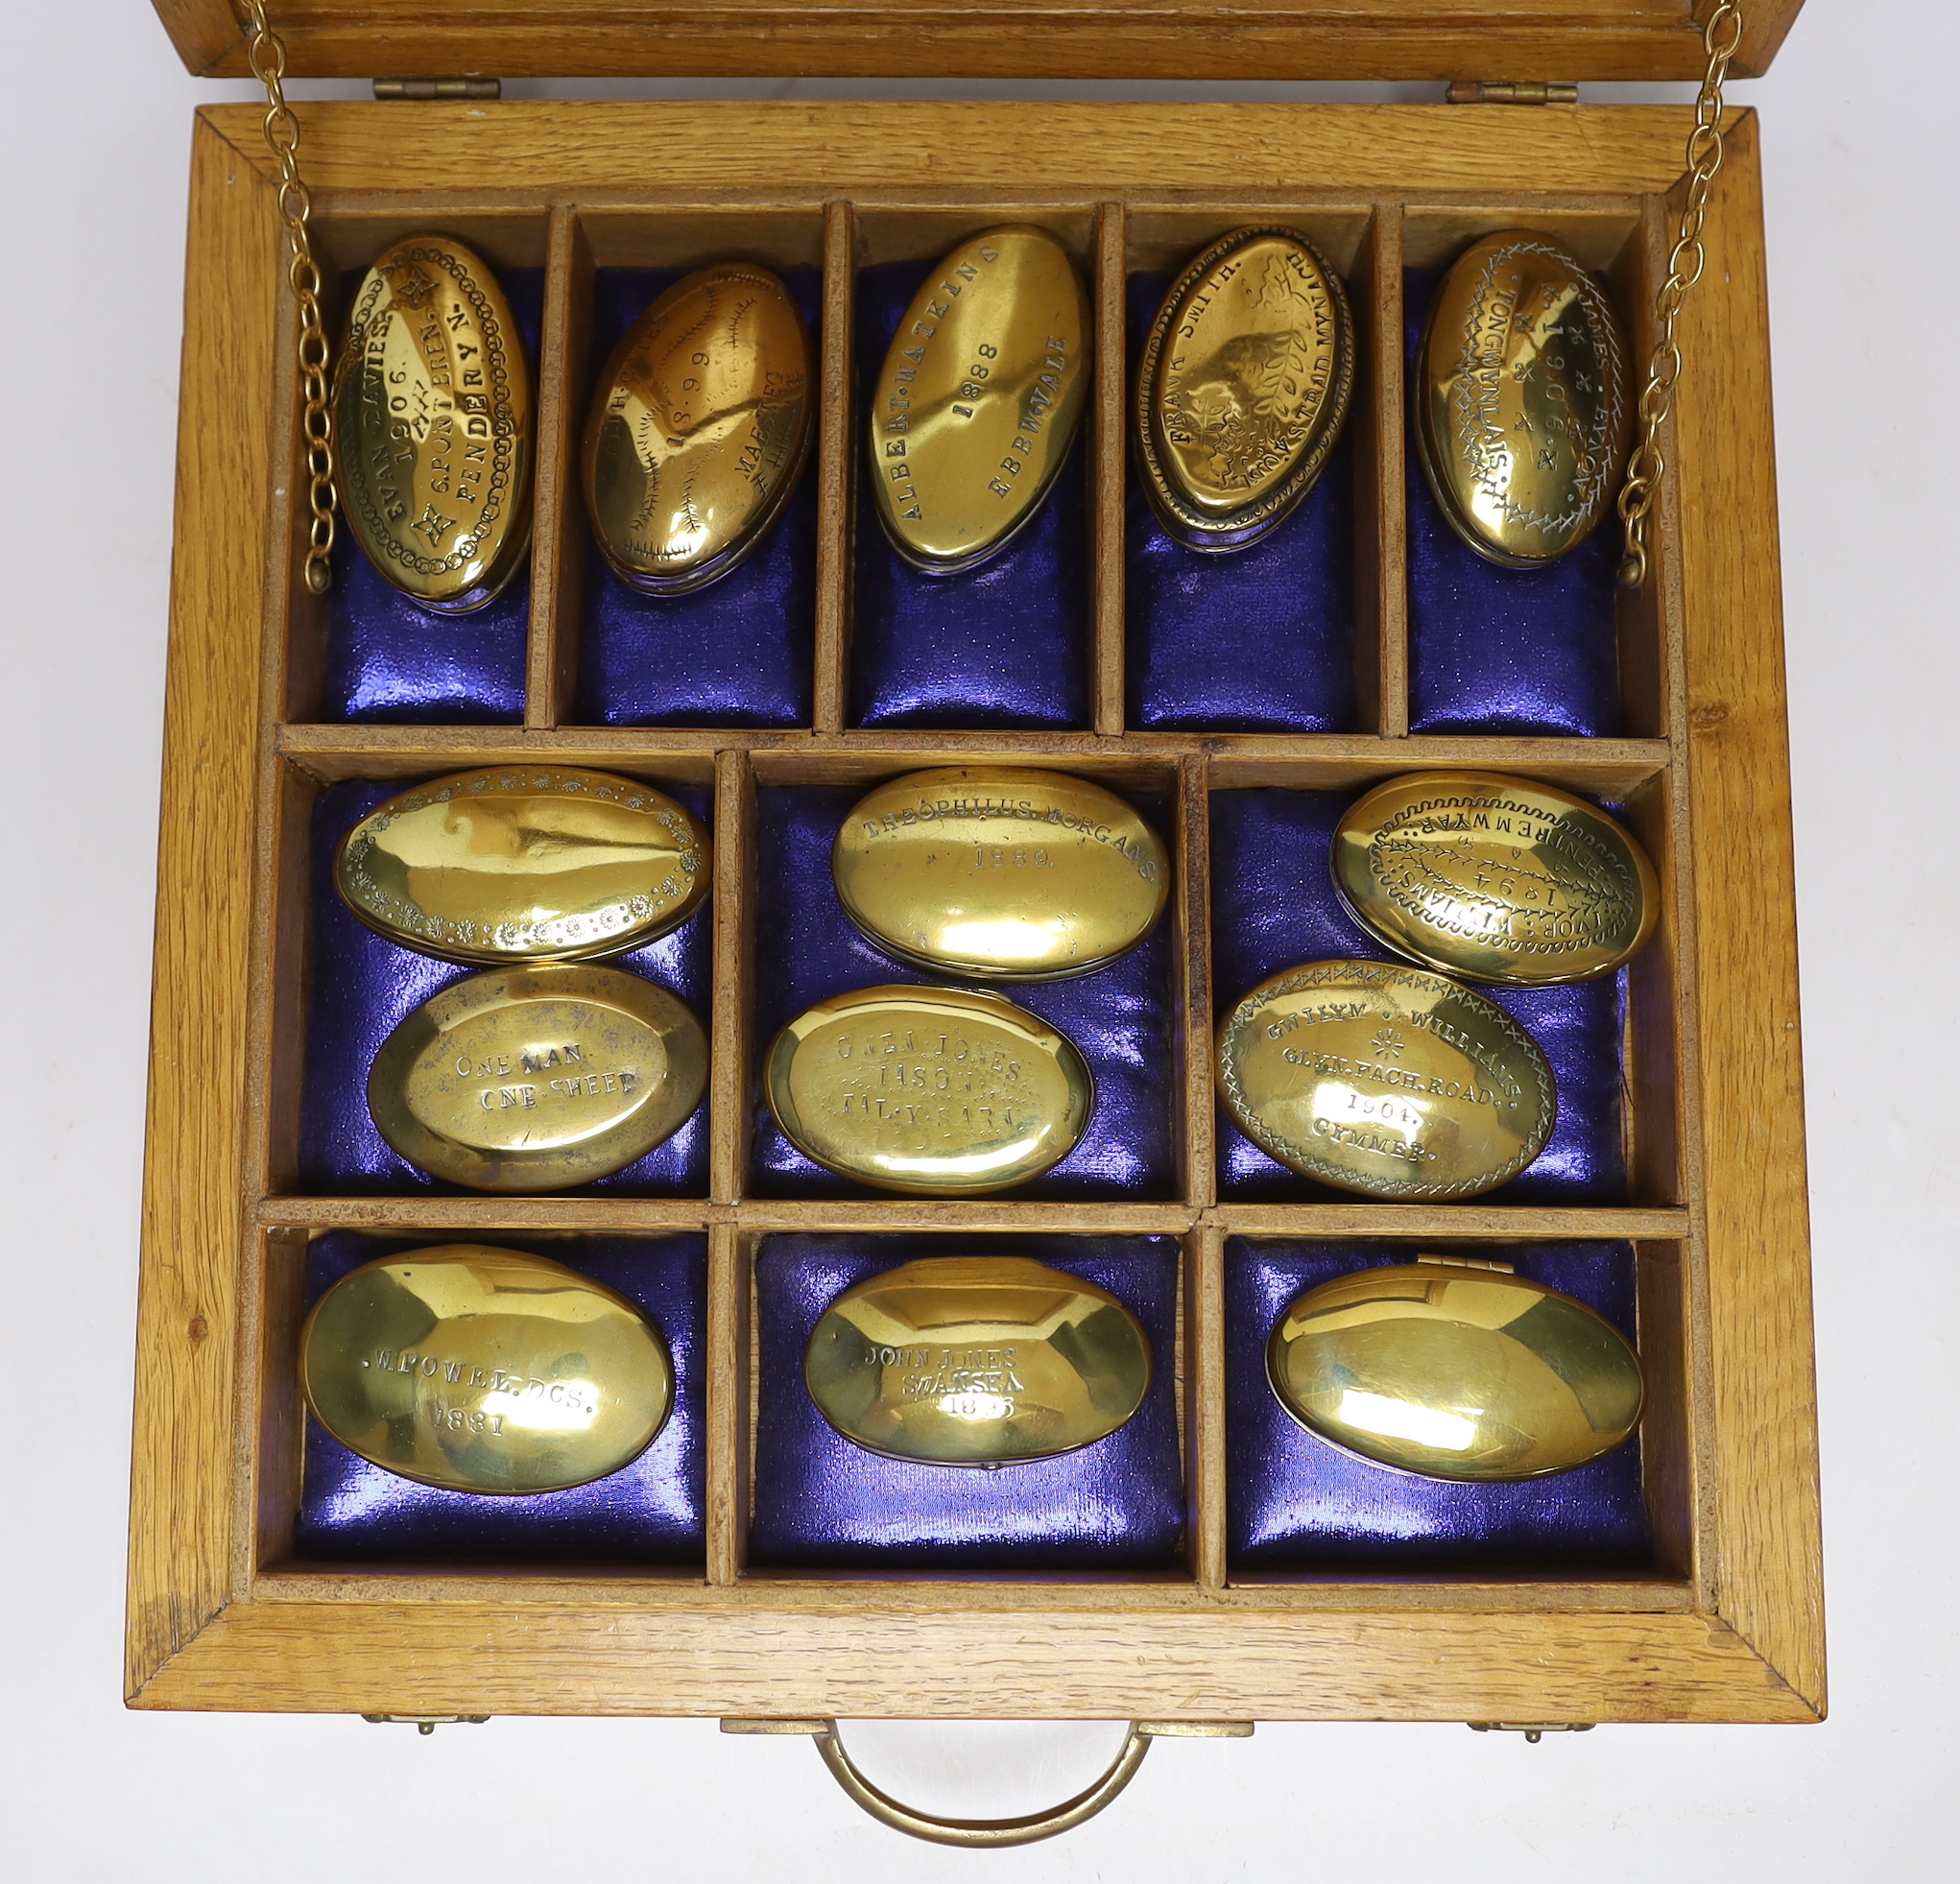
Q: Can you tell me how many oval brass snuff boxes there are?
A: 14